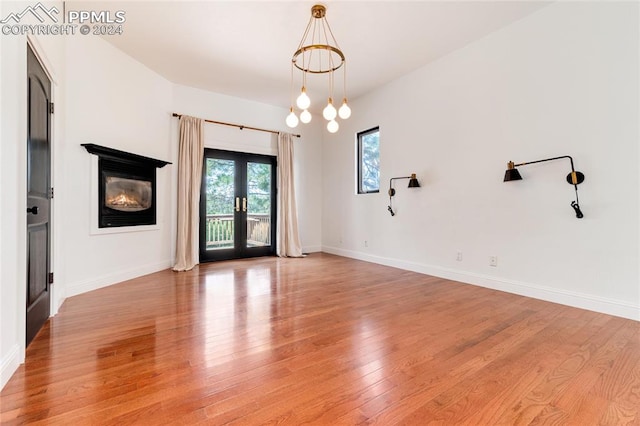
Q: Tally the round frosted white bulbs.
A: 6